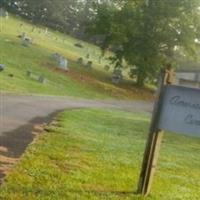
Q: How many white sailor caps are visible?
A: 0